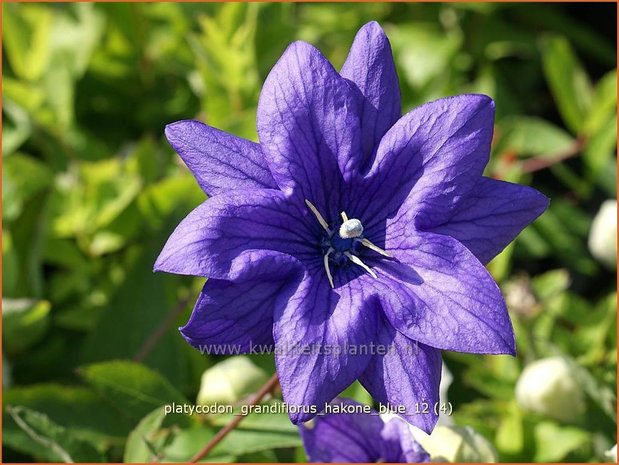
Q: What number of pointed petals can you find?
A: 10